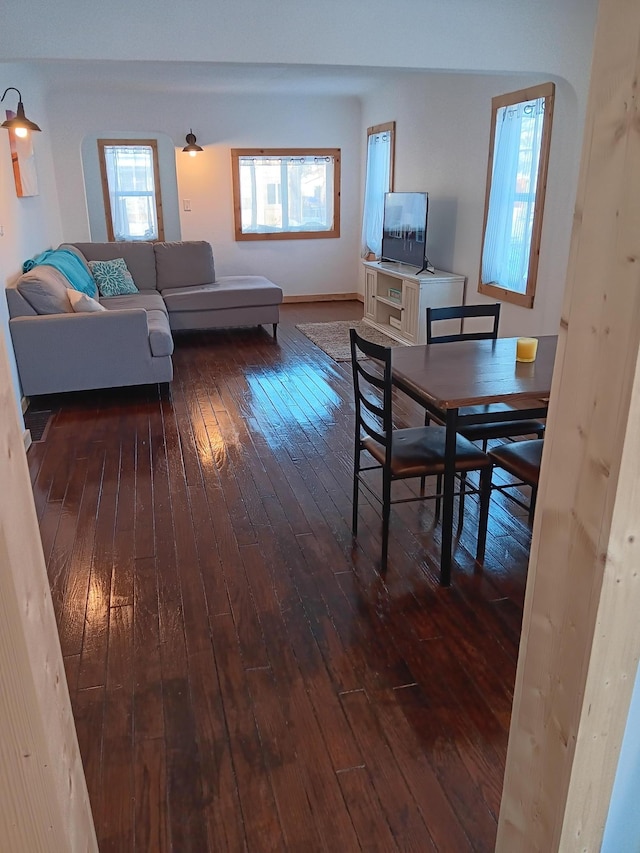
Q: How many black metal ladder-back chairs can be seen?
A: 3